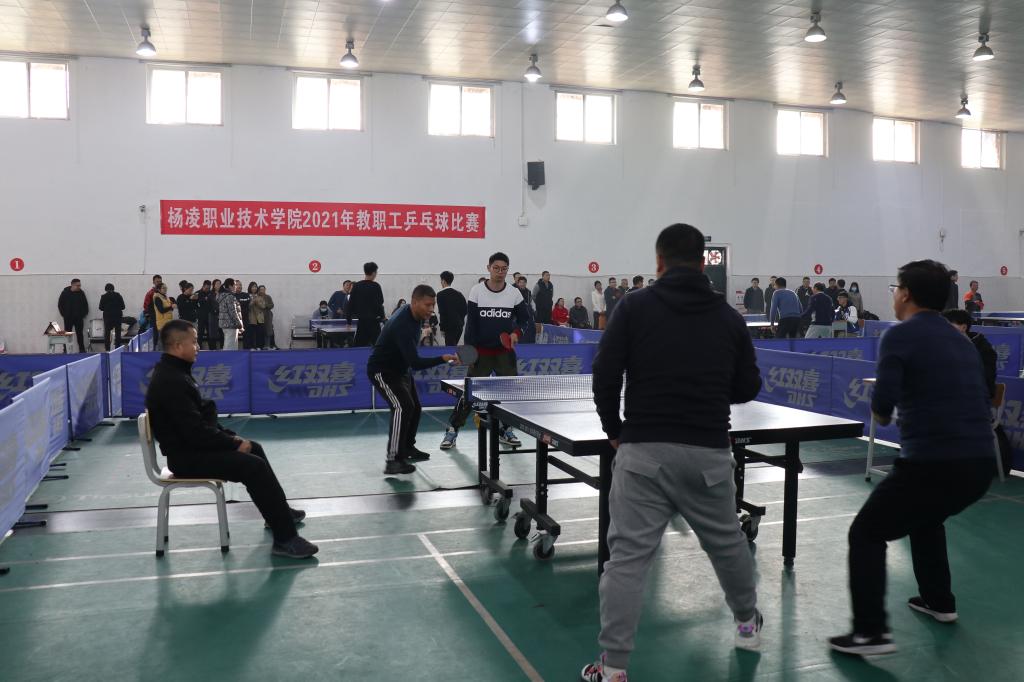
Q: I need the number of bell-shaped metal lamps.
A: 9